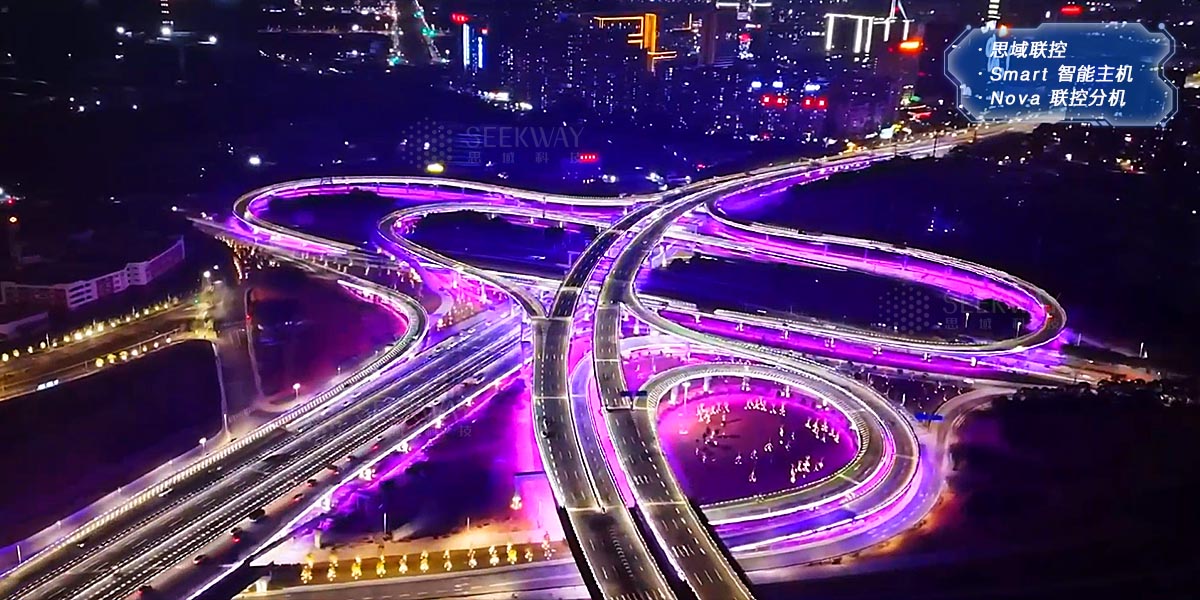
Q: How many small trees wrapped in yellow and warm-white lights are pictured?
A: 12